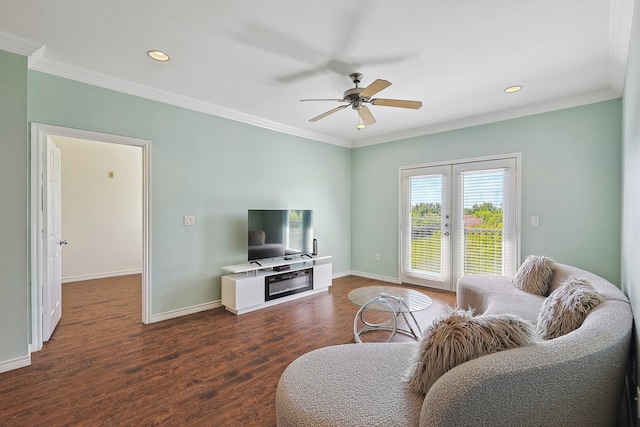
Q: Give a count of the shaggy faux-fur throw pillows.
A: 3